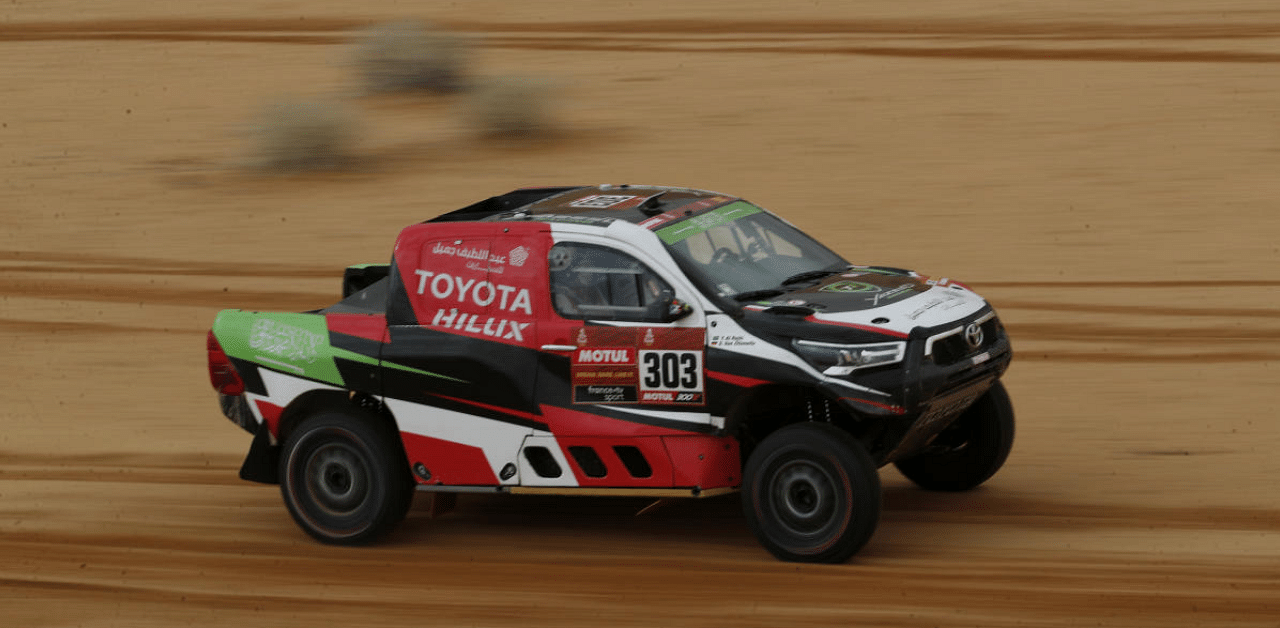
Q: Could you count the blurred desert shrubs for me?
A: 3